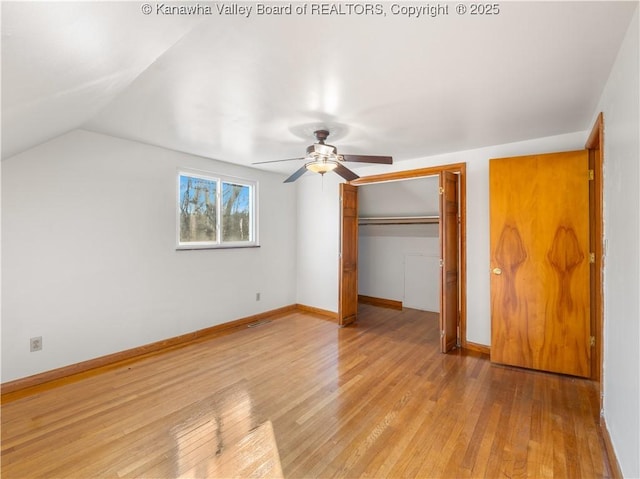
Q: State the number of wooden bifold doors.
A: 2